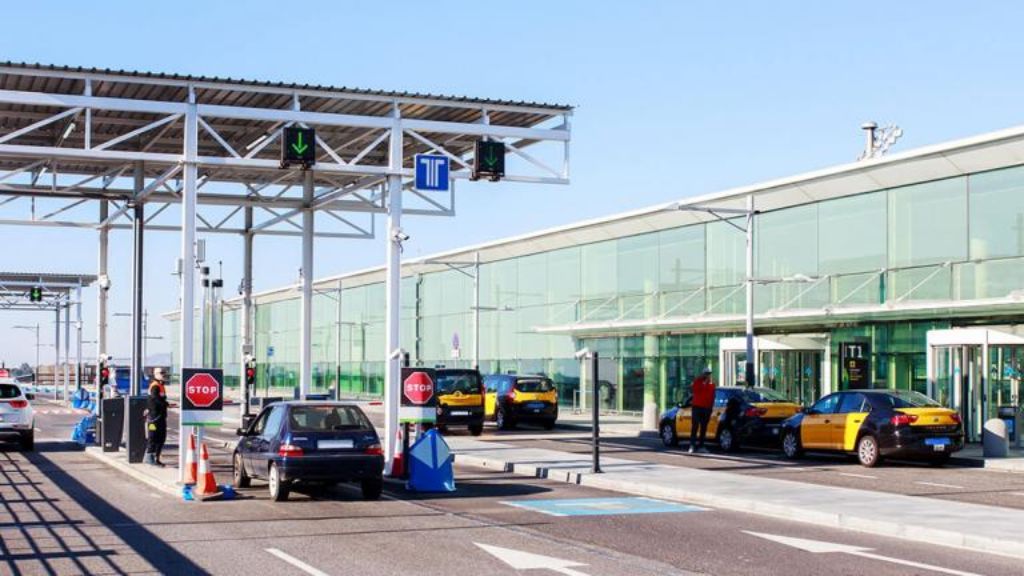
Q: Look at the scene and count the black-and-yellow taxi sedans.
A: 2